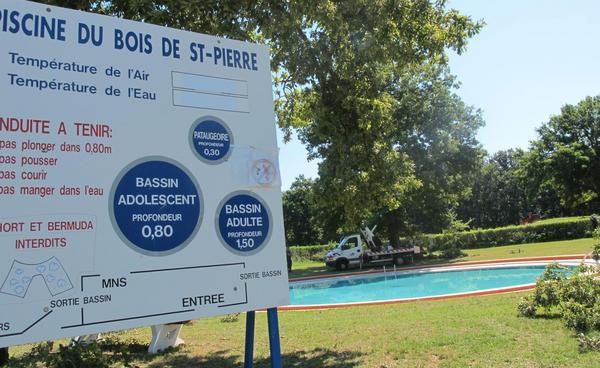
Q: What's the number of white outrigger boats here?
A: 0